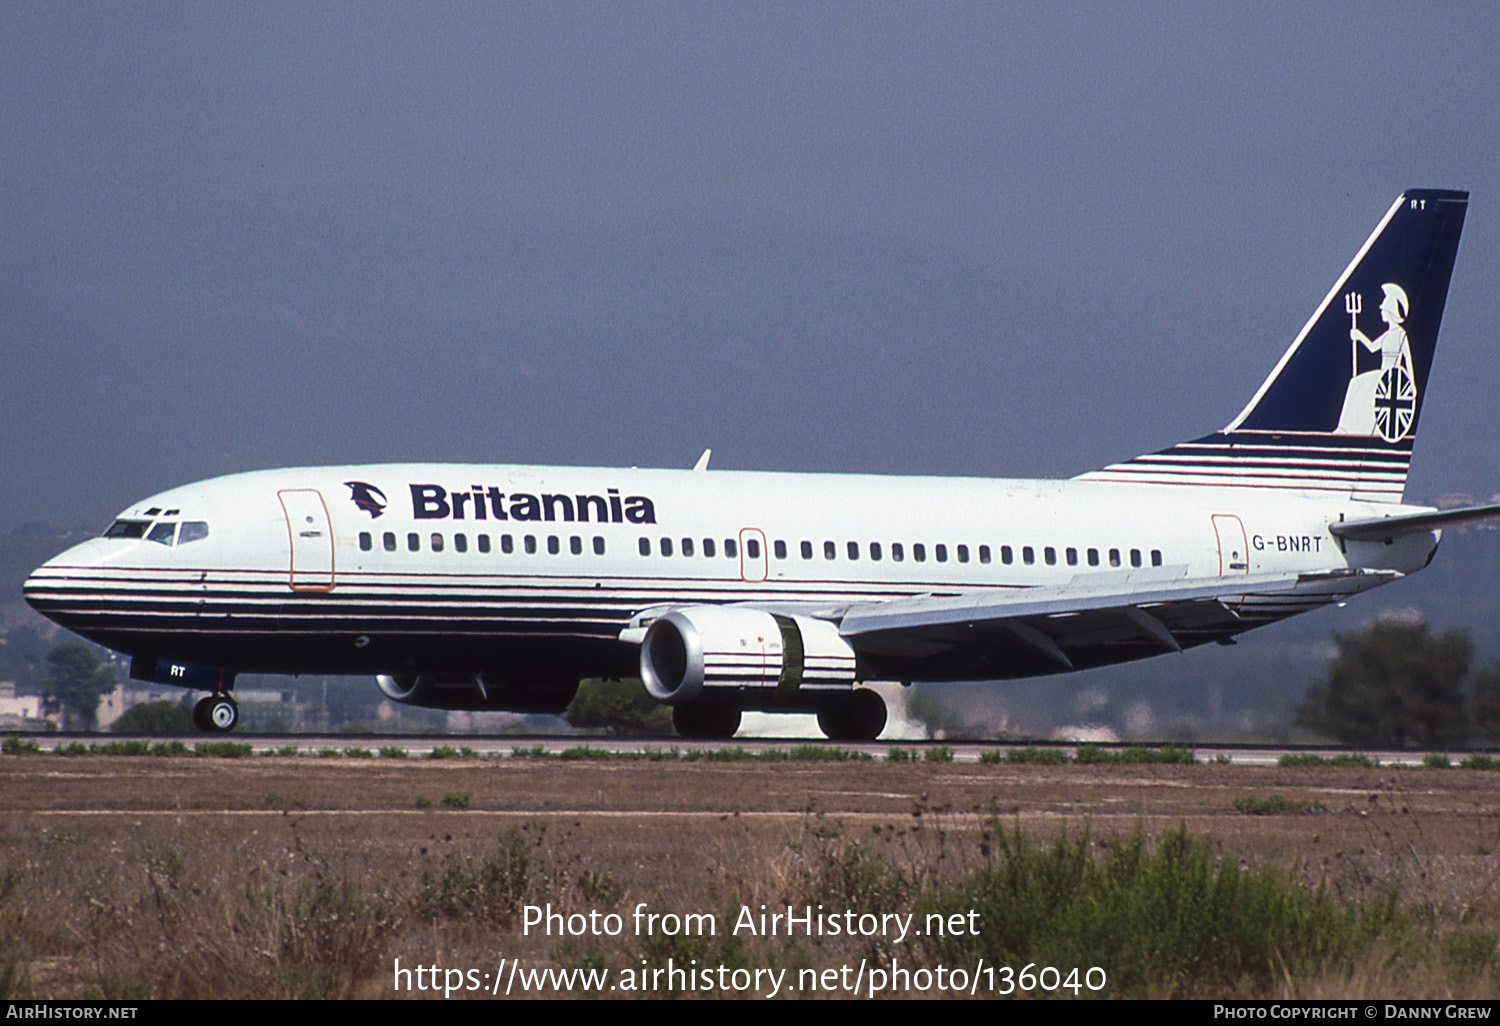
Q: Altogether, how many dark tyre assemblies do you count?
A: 3